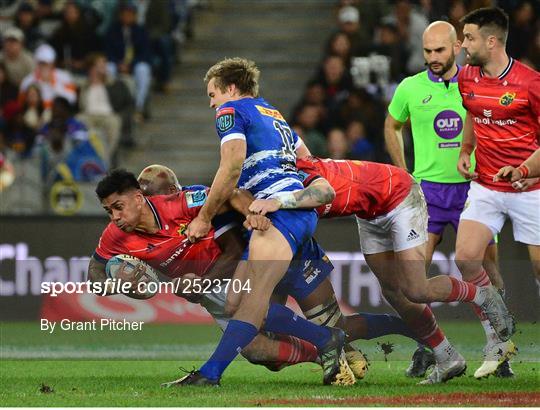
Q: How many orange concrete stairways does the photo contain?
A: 0